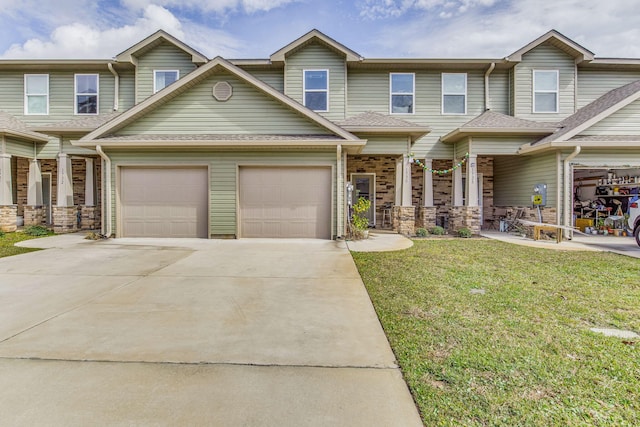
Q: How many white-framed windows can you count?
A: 7